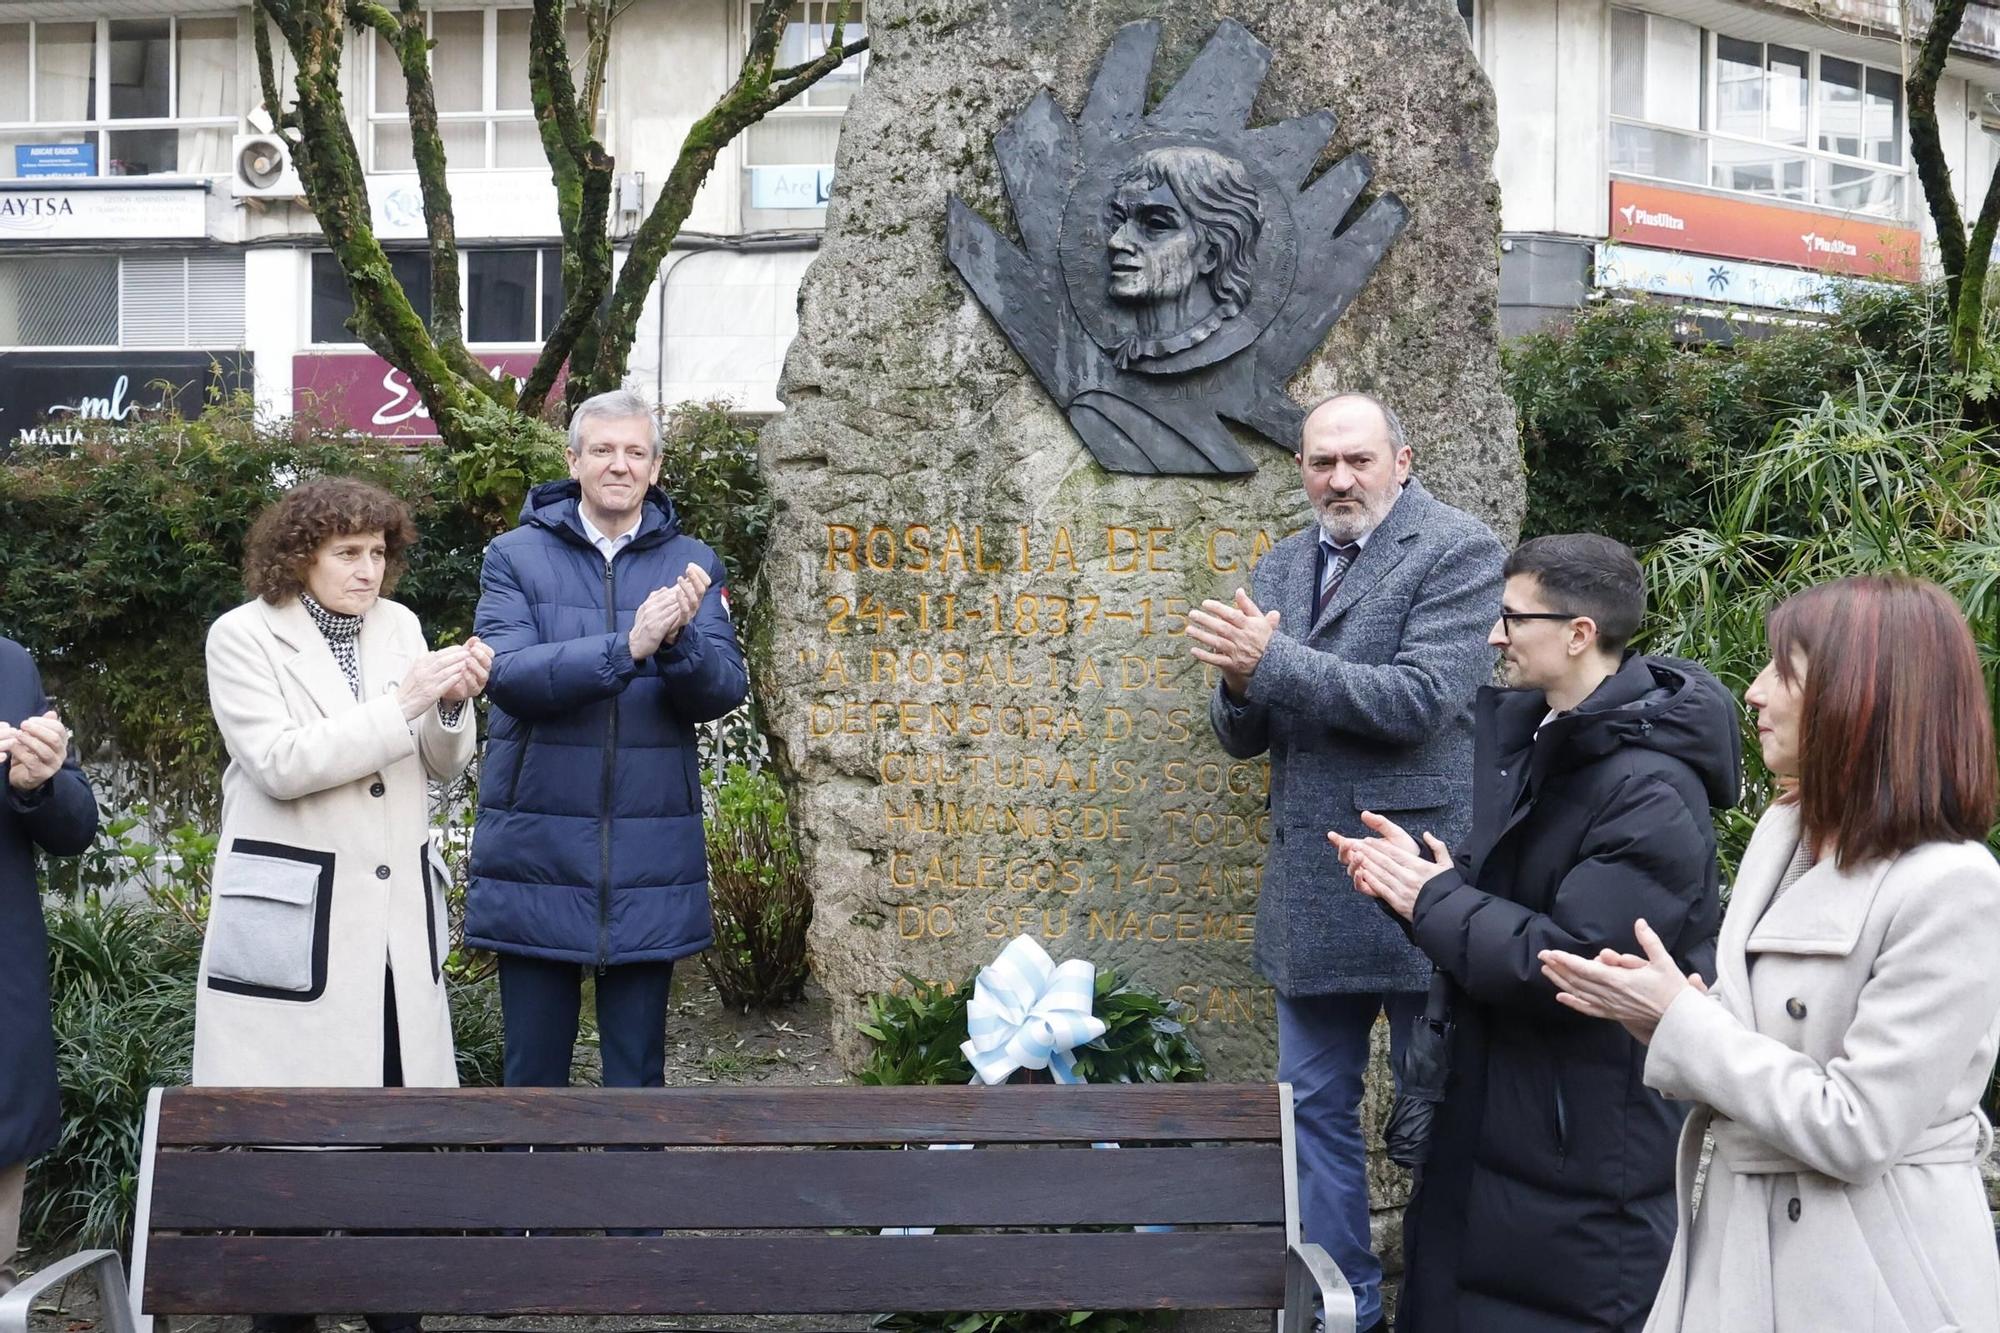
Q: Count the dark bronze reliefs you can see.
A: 1